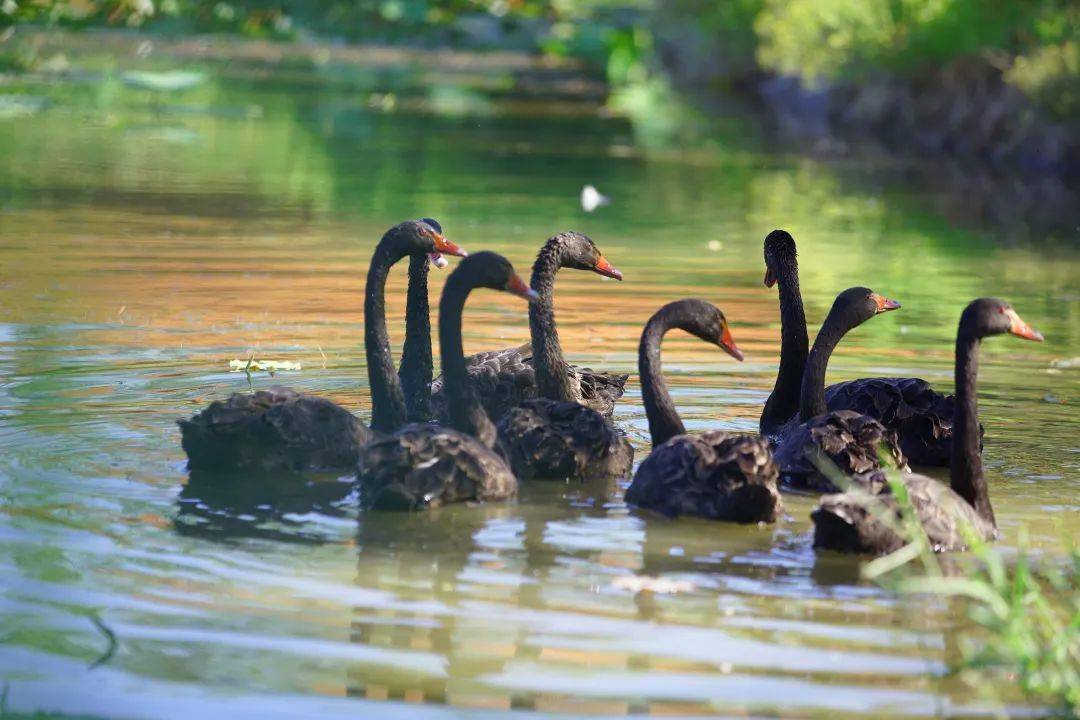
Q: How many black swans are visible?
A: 8